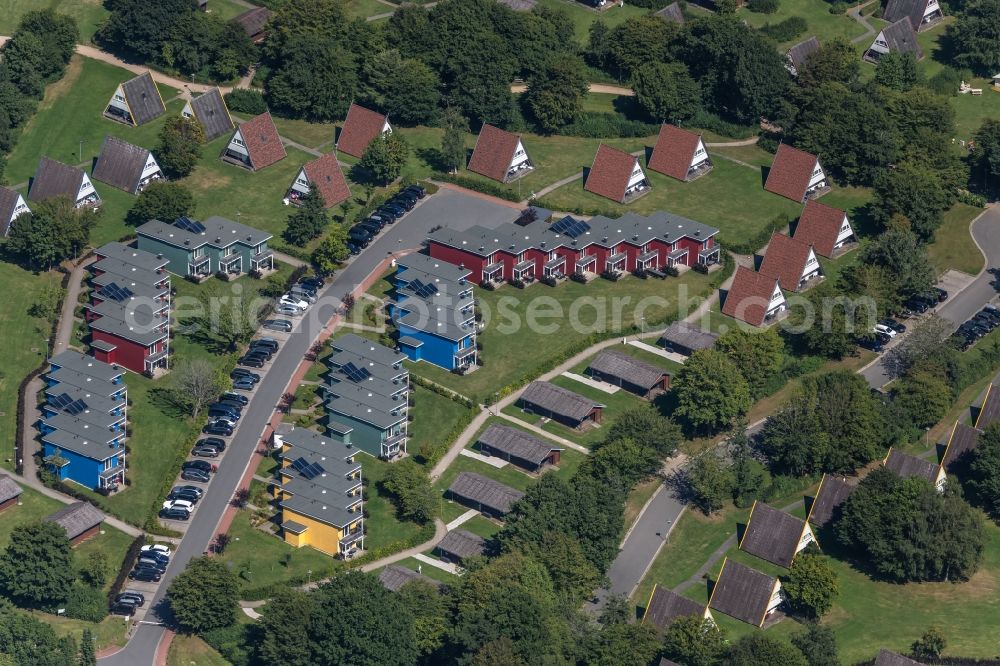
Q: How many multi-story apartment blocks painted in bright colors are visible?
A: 7